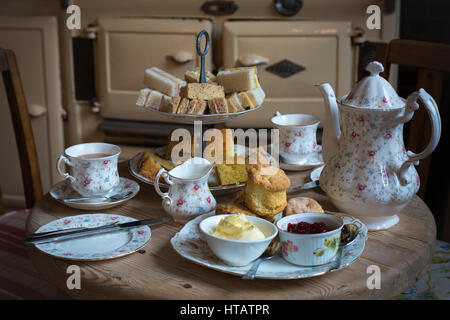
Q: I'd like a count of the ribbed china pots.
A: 1